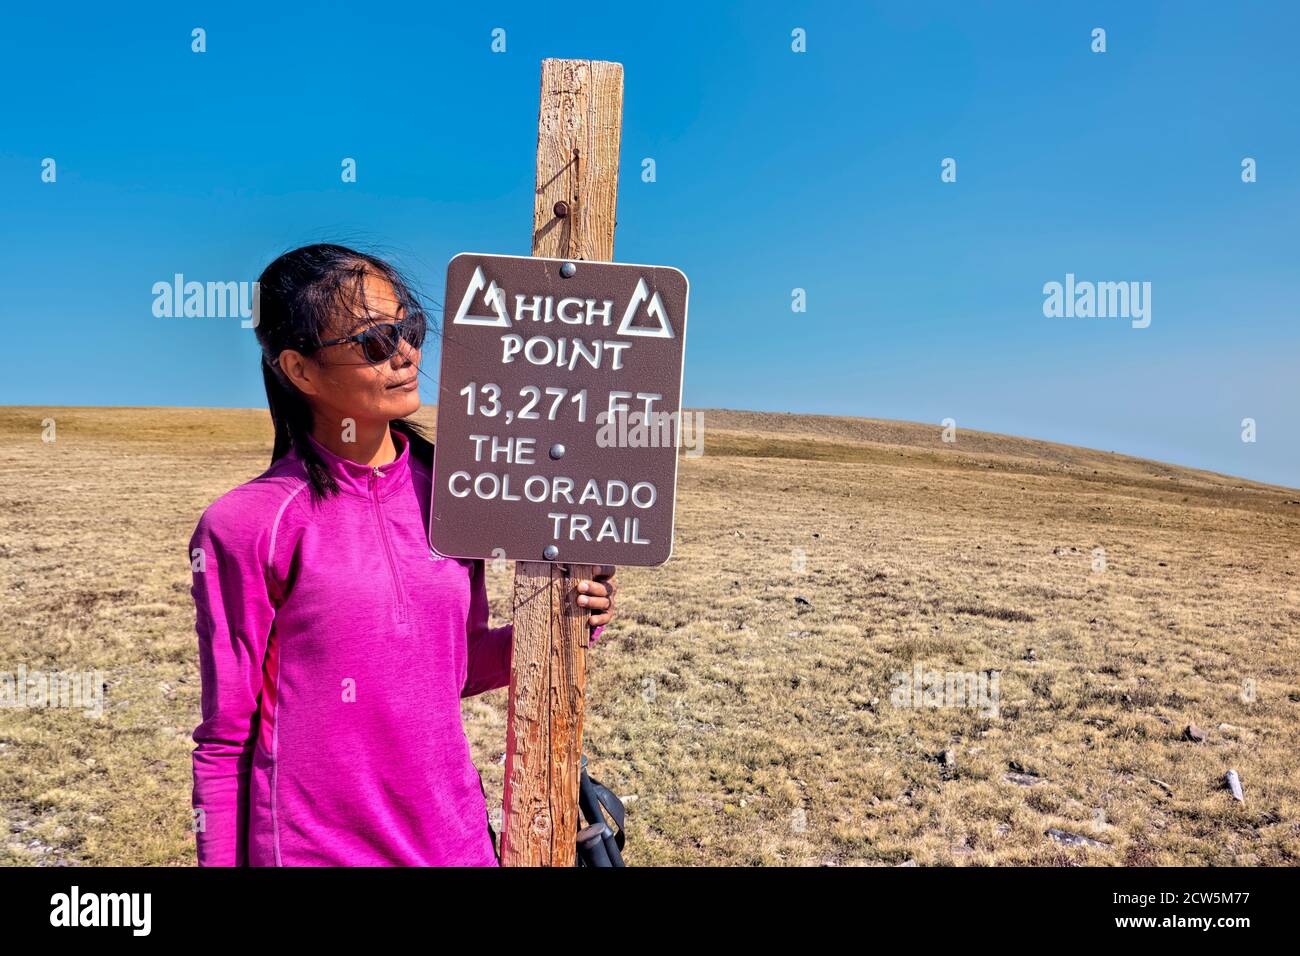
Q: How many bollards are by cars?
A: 0